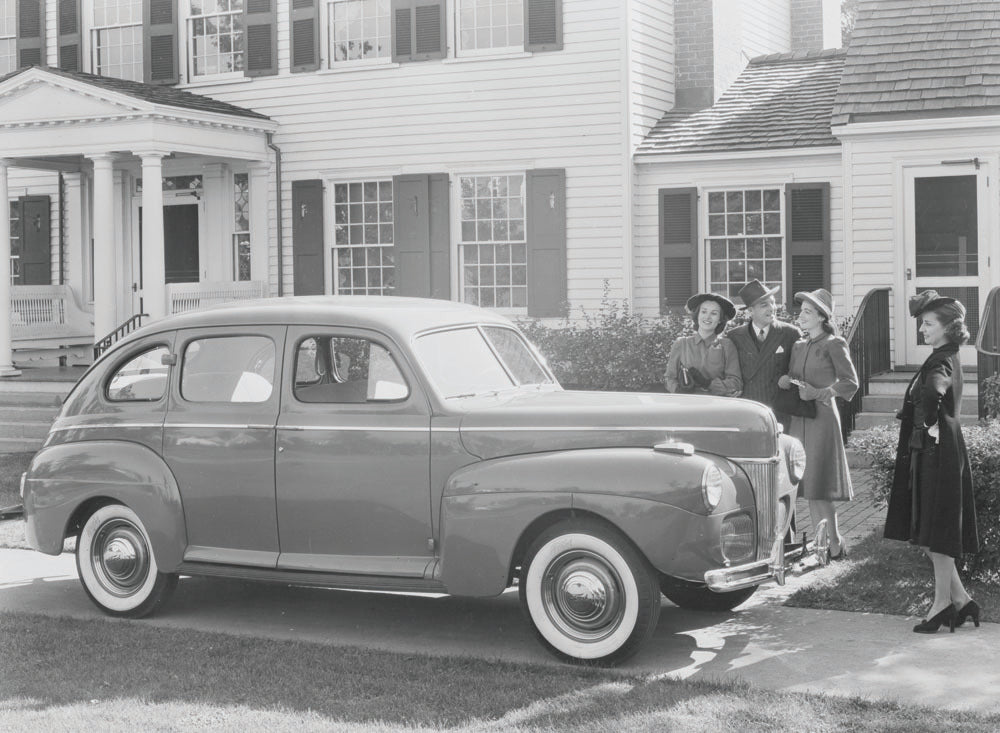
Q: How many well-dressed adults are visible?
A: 4